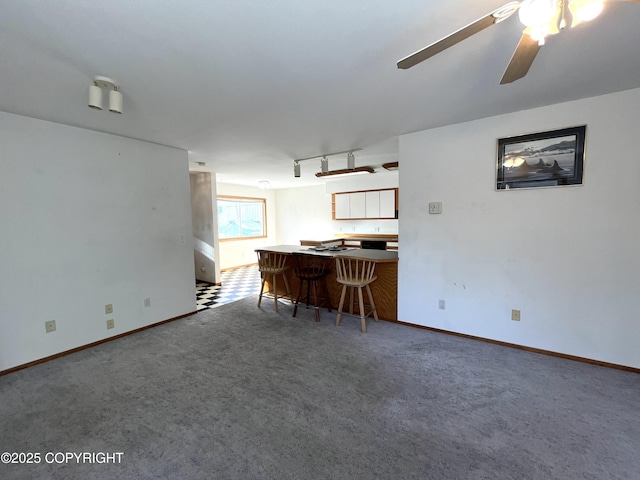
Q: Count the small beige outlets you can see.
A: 4